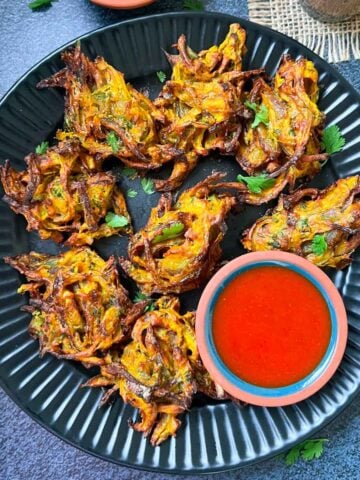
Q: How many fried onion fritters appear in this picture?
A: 8